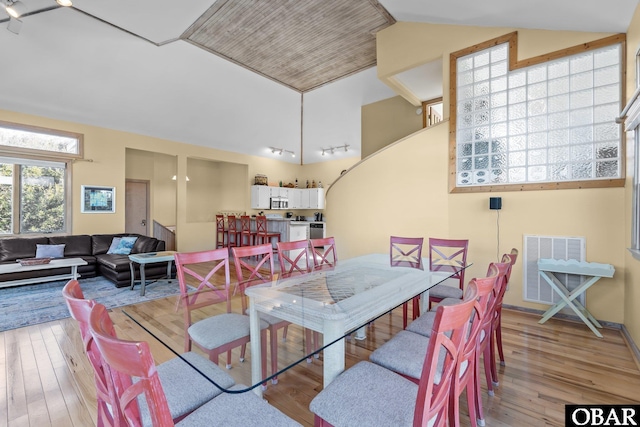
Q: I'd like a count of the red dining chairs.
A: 12